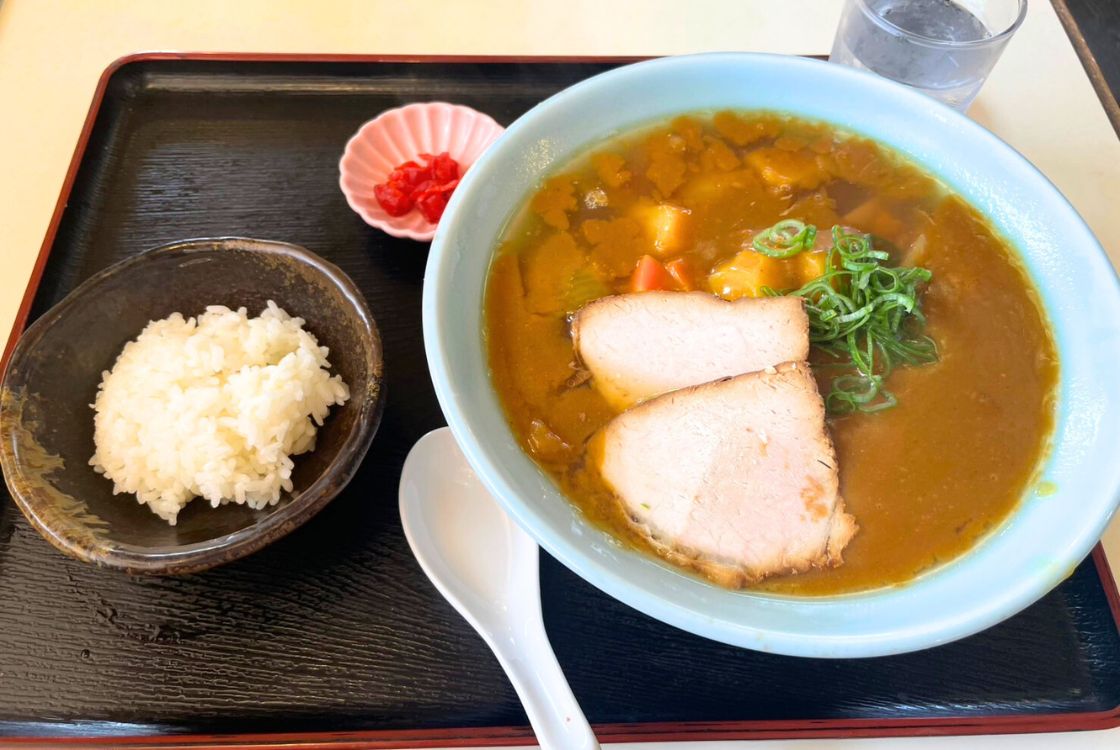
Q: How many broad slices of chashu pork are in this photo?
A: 2